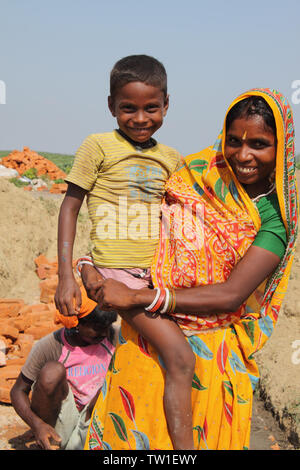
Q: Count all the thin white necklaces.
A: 1